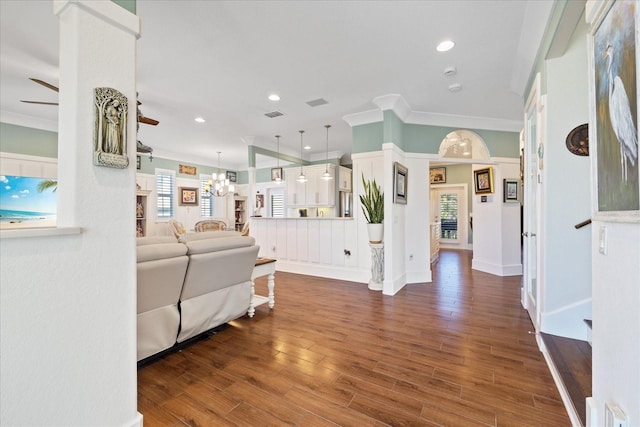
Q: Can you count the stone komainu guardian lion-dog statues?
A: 0